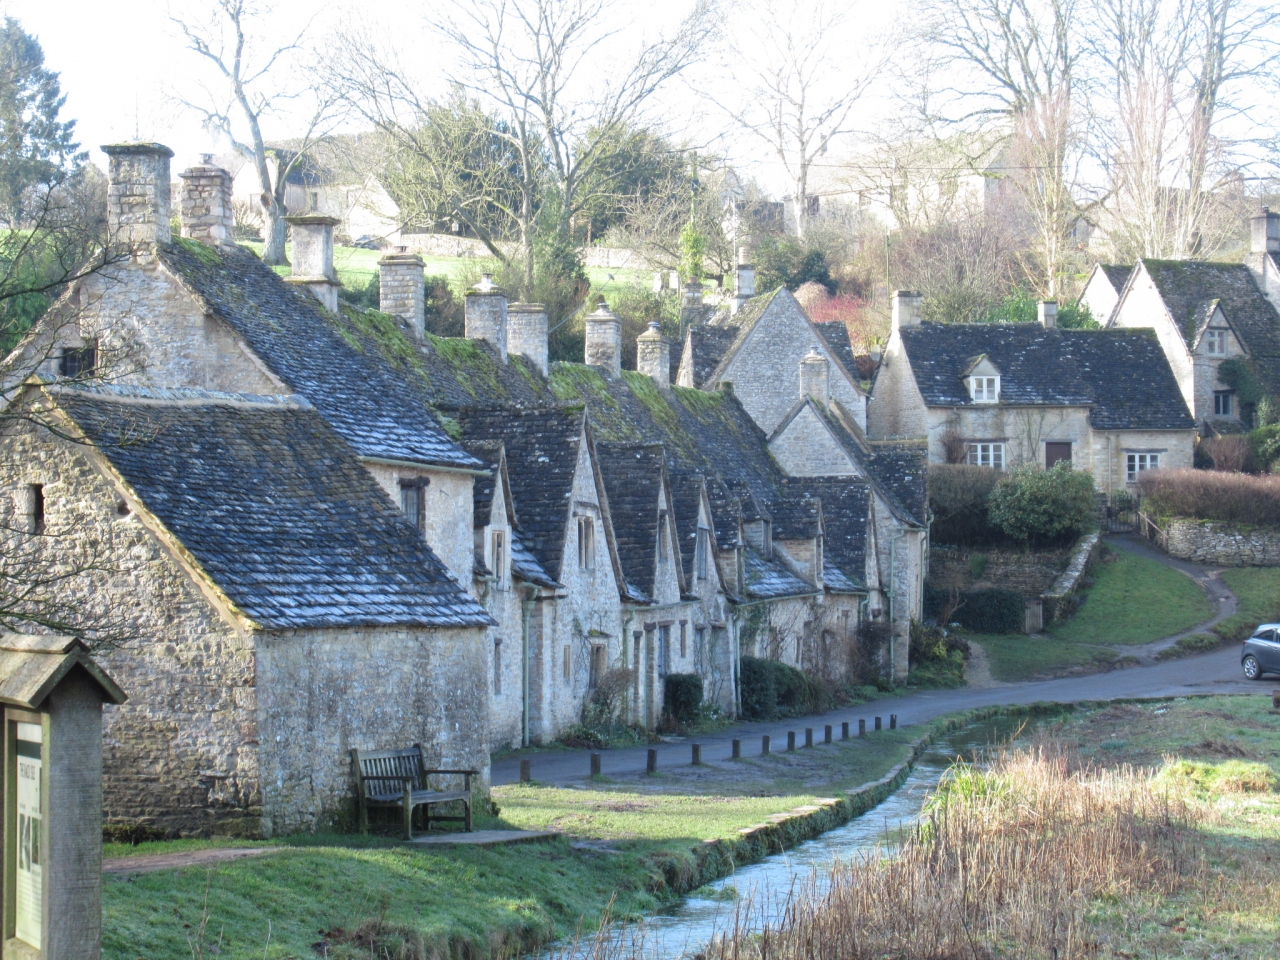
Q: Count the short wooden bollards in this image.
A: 13